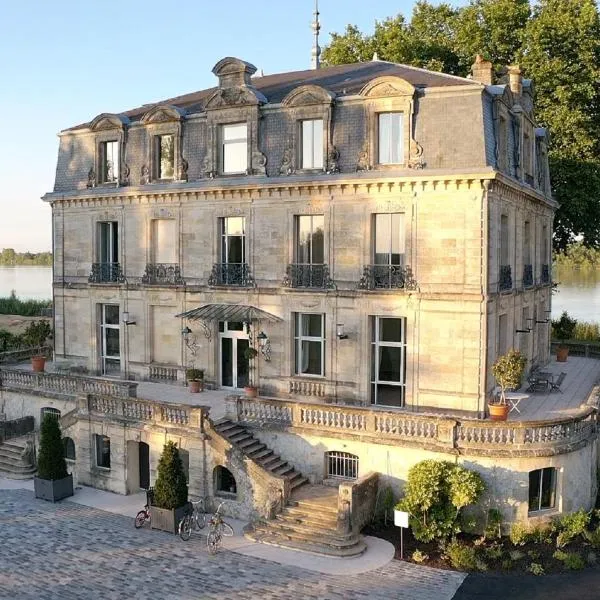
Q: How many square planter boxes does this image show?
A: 2